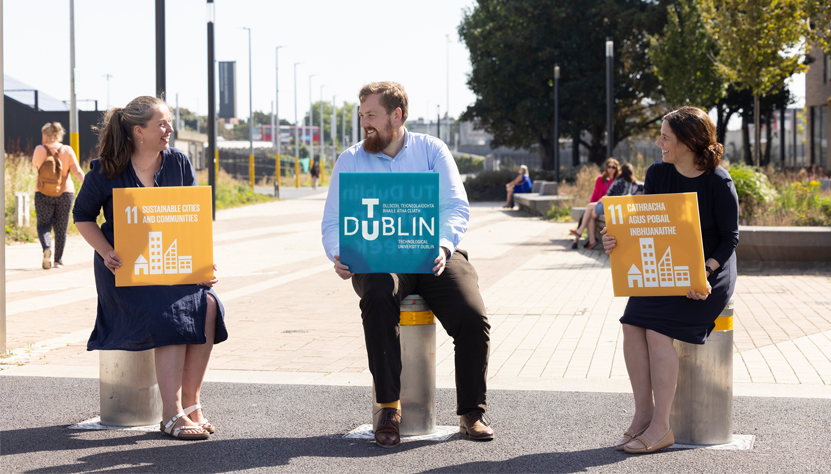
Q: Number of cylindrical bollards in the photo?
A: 3